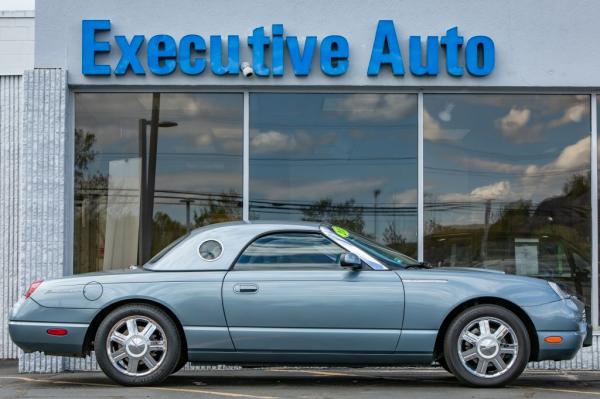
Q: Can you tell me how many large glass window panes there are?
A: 3